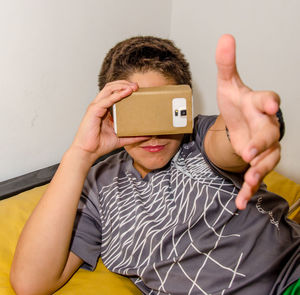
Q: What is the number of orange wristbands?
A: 0